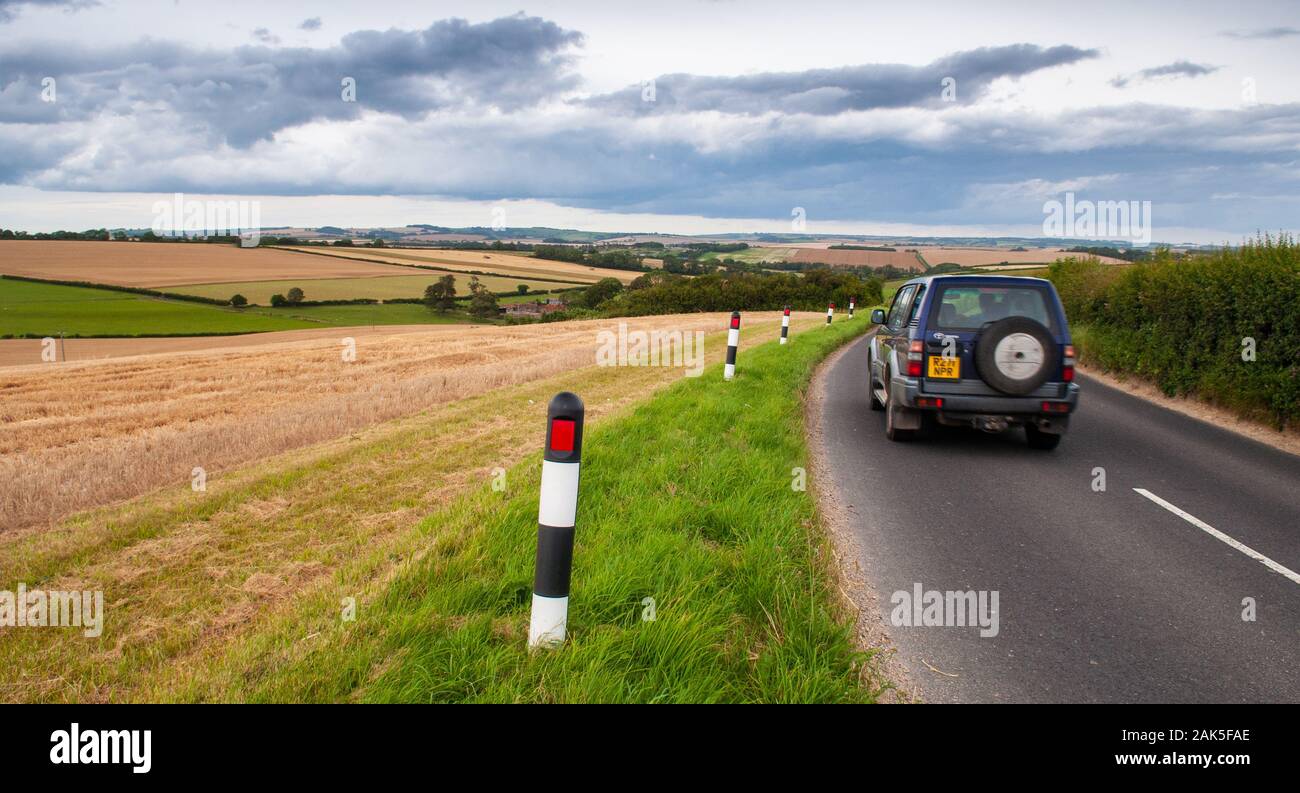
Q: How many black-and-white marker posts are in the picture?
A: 5